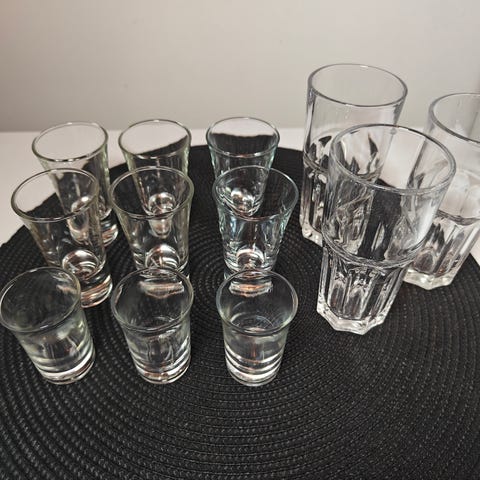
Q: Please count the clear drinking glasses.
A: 12